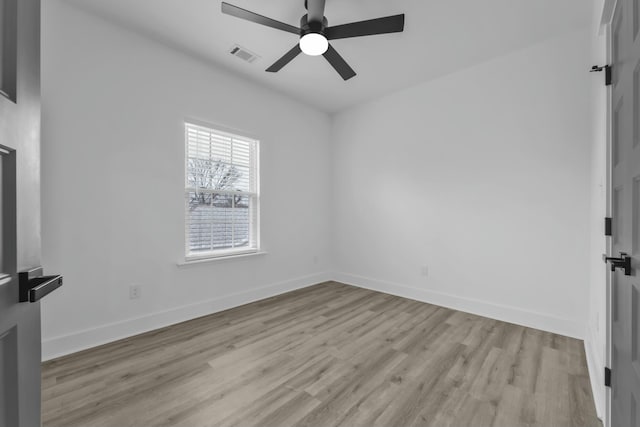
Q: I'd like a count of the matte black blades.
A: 5